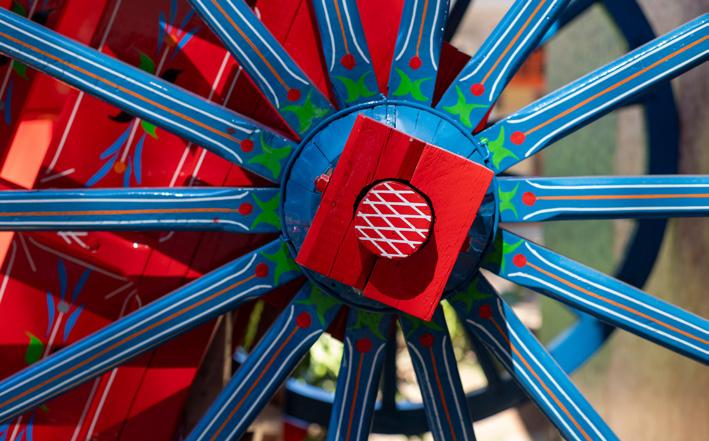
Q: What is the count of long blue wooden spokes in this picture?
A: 14